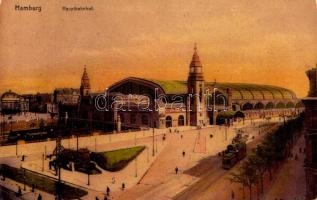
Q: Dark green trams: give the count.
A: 1